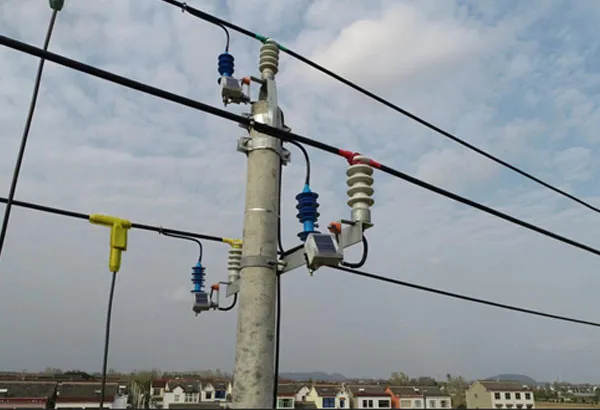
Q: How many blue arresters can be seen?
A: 3